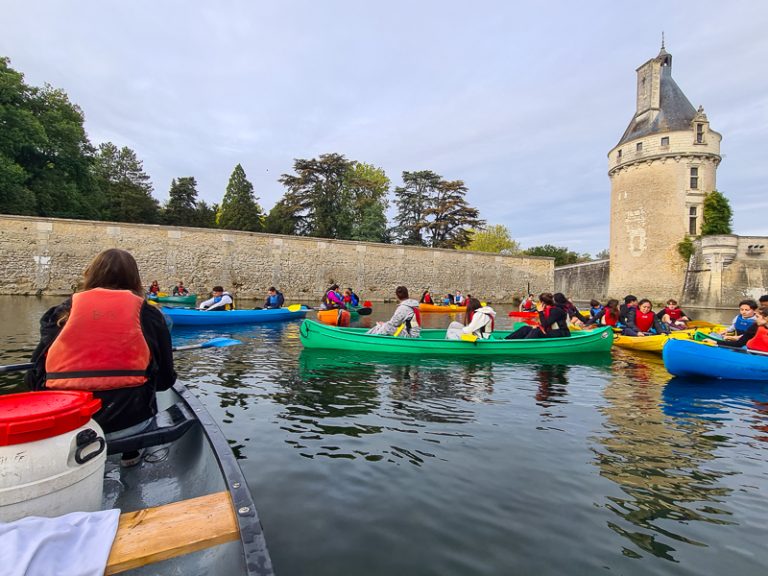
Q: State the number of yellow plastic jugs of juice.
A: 0